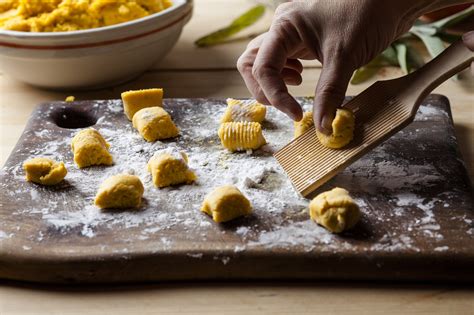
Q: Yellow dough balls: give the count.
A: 12